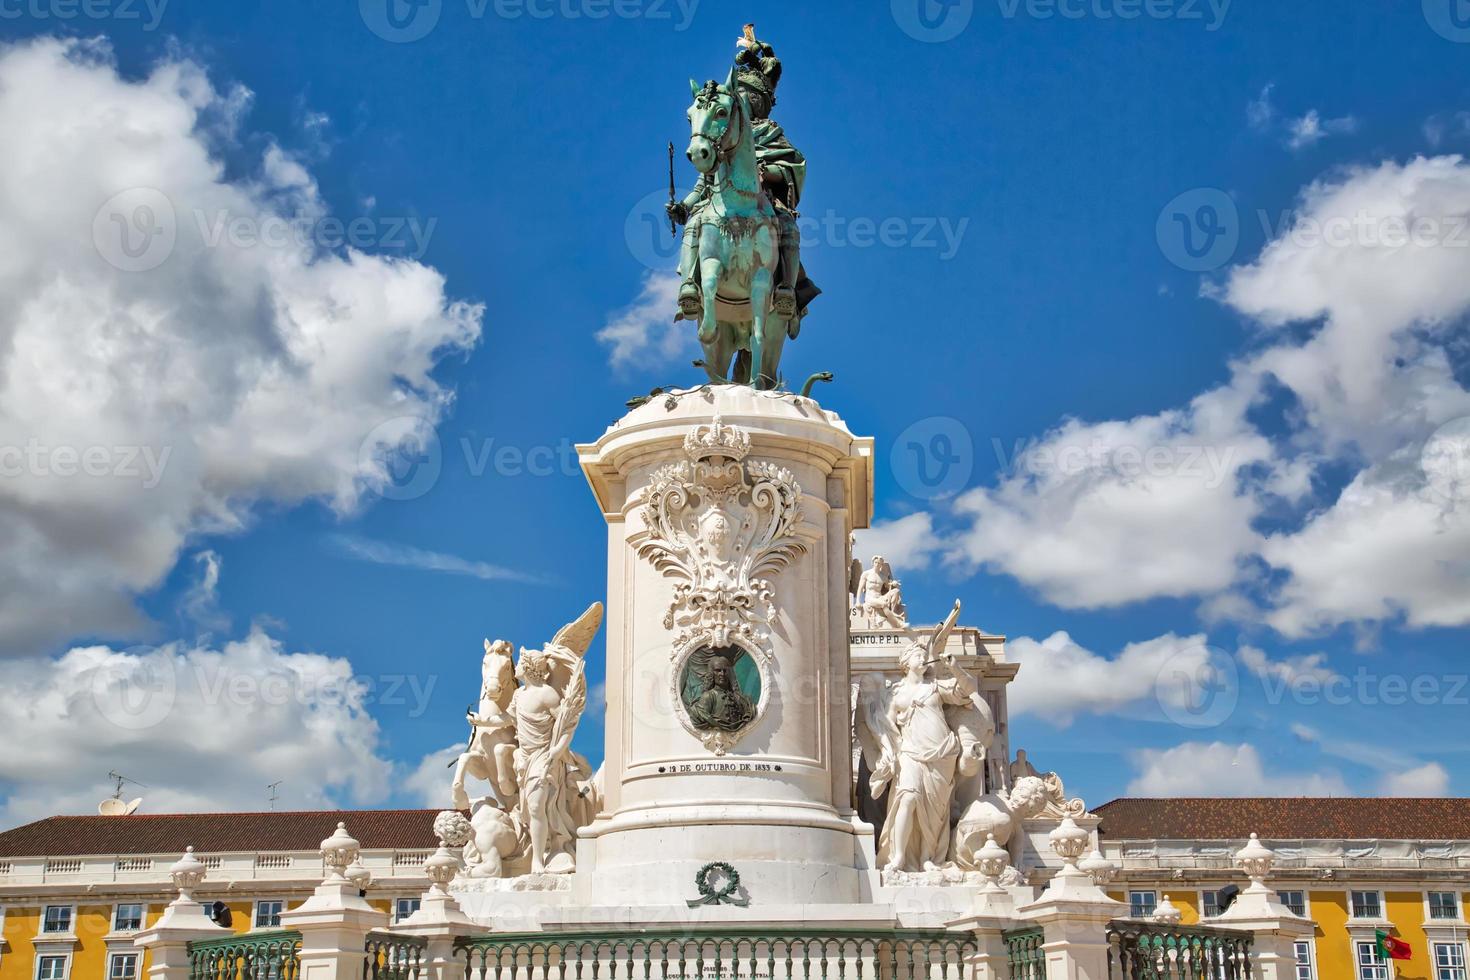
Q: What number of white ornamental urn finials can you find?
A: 9